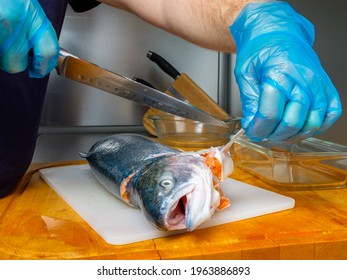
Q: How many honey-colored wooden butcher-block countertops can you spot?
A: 1